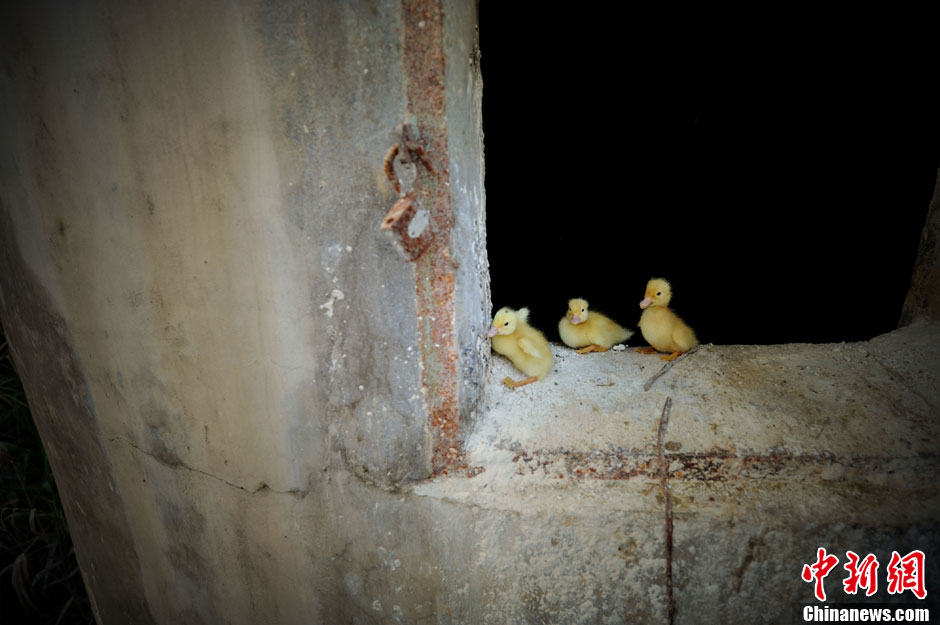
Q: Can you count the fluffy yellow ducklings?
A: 3